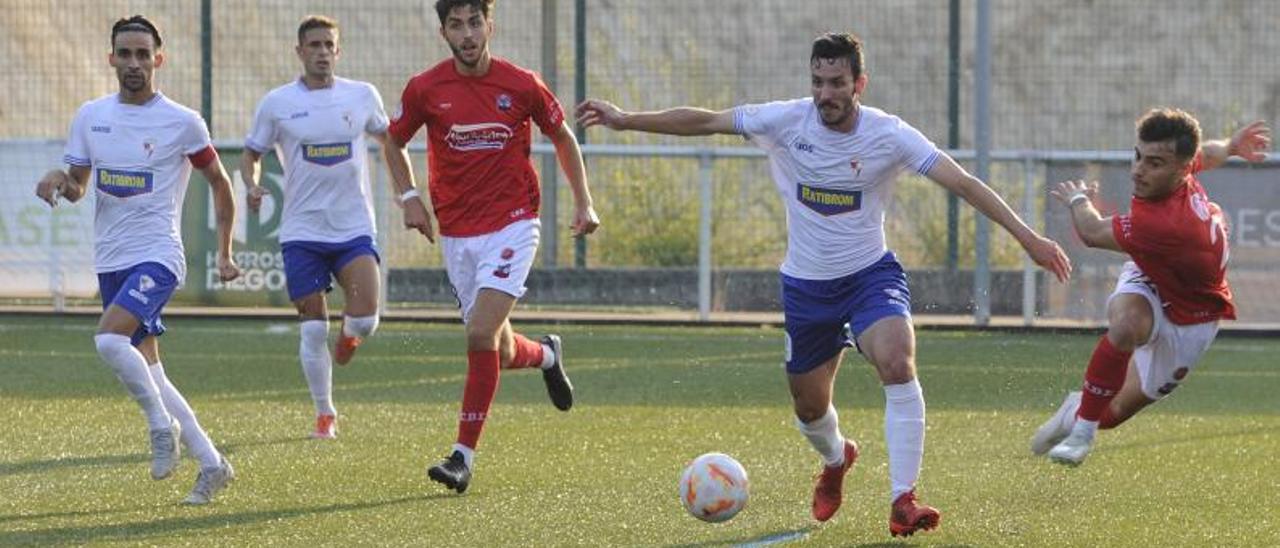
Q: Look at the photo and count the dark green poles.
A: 3